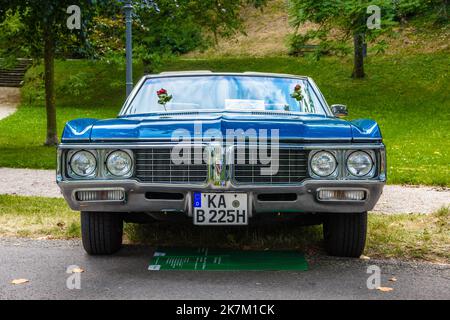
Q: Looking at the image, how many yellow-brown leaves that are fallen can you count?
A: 4